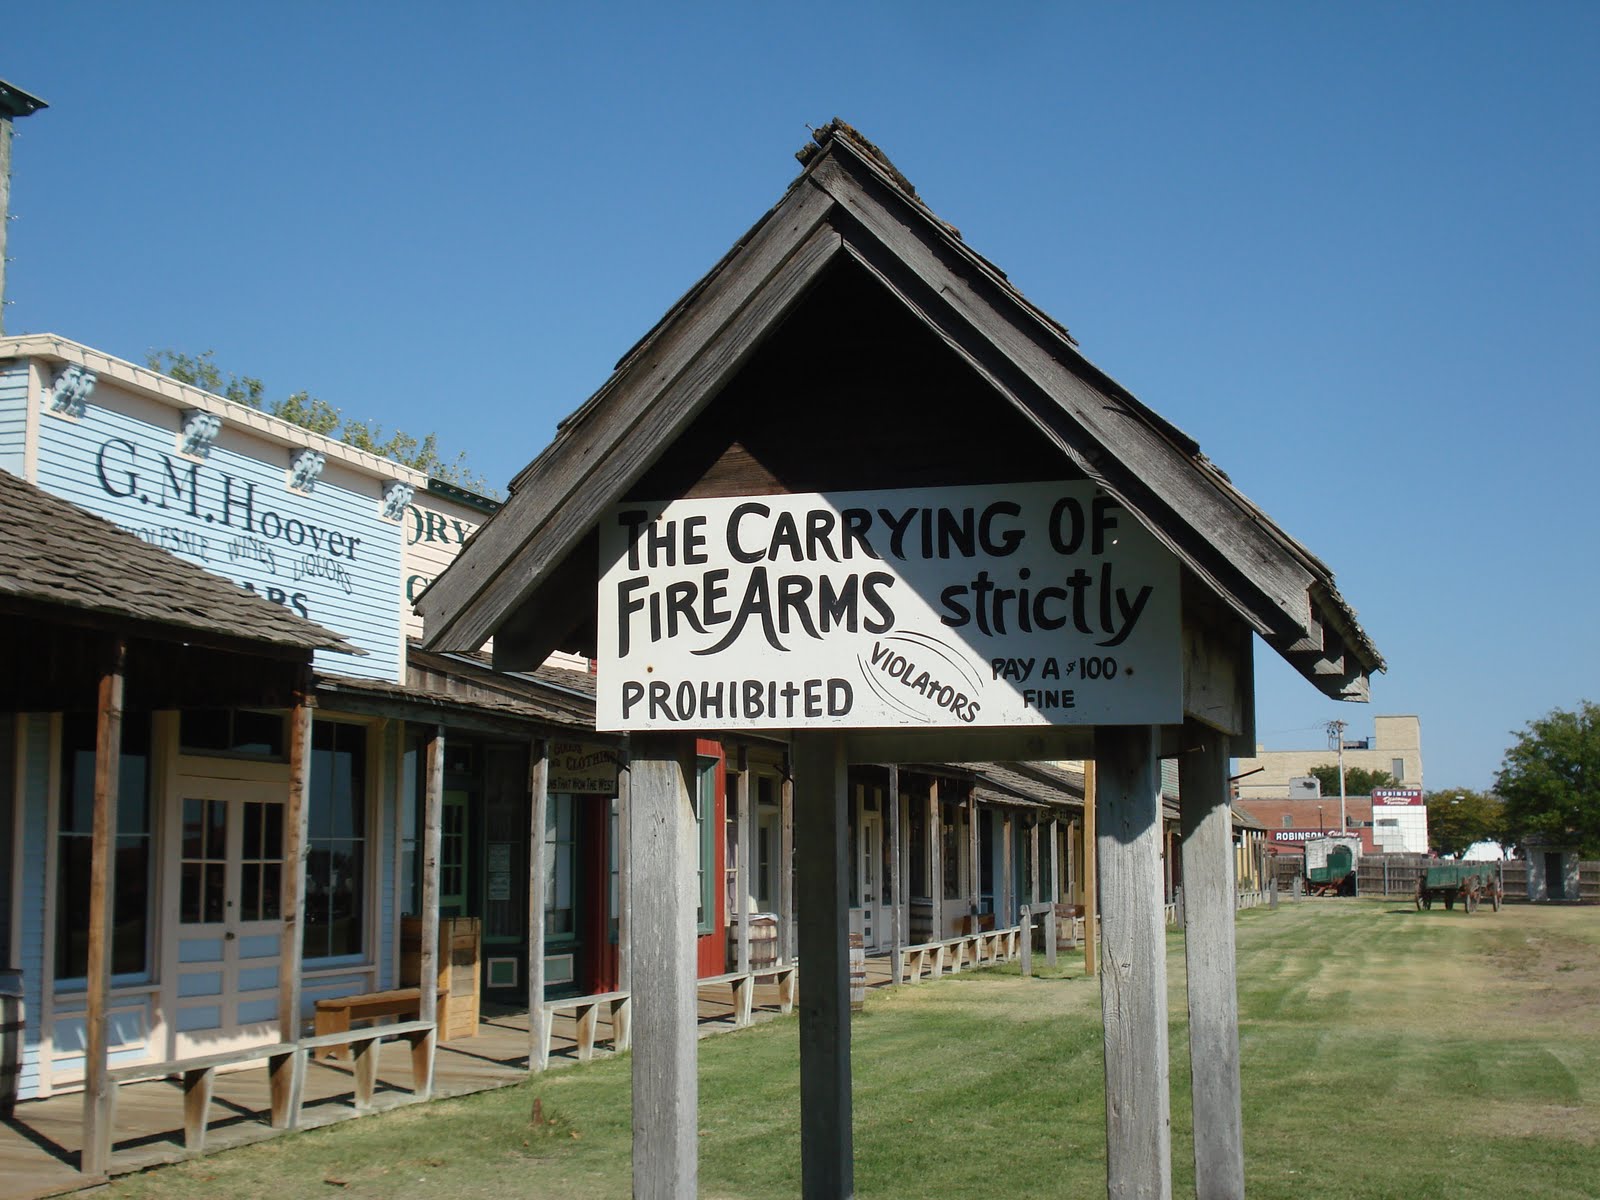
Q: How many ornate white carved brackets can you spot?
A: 4